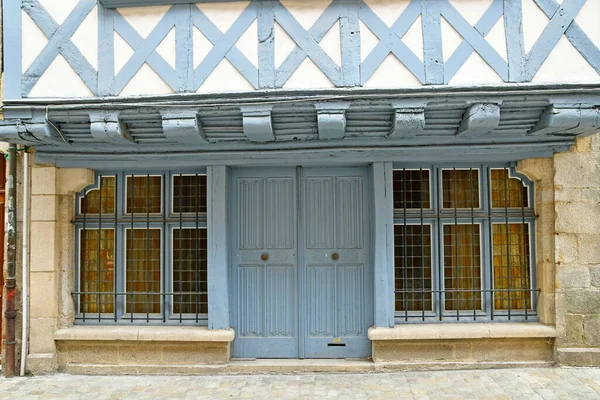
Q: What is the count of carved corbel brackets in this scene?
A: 8